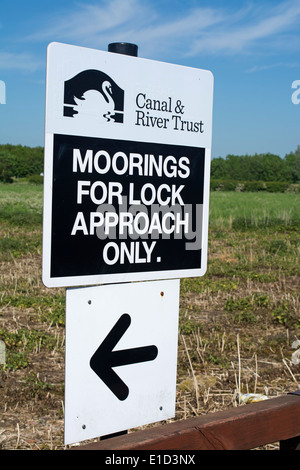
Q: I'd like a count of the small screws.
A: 4